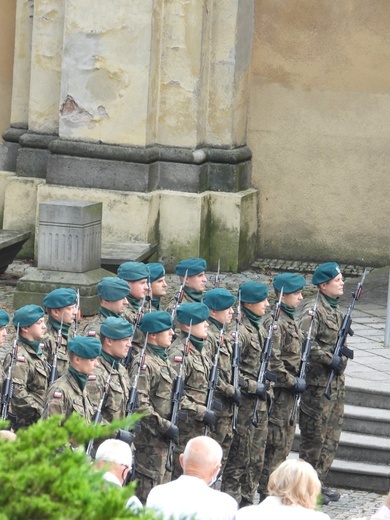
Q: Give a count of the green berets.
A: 15